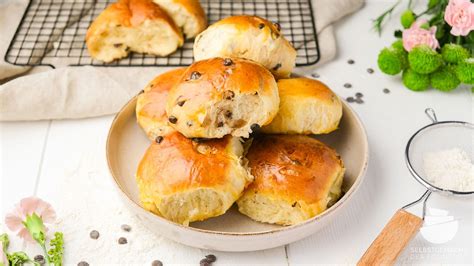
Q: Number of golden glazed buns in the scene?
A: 8